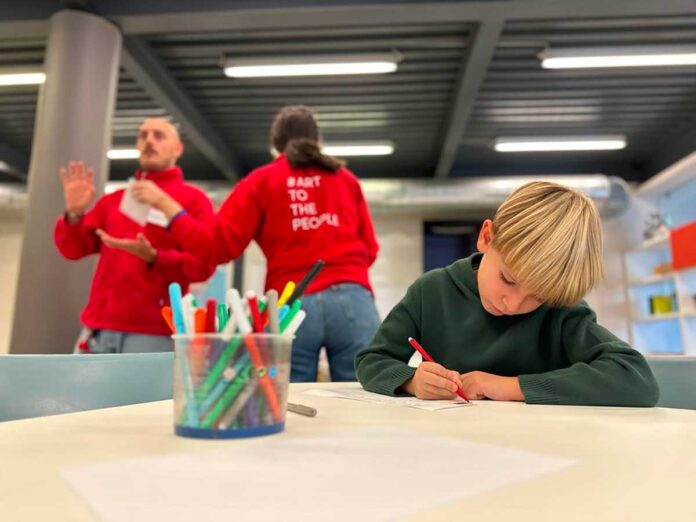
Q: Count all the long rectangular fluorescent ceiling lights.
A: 6